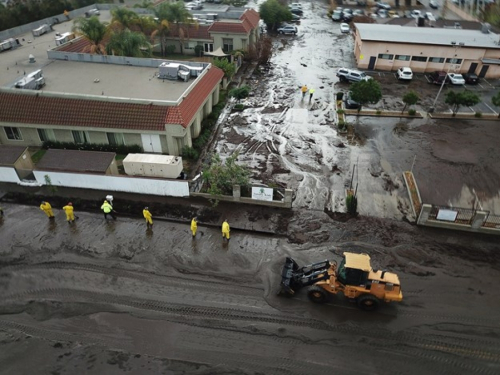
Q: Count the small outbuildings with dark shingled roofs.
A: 2